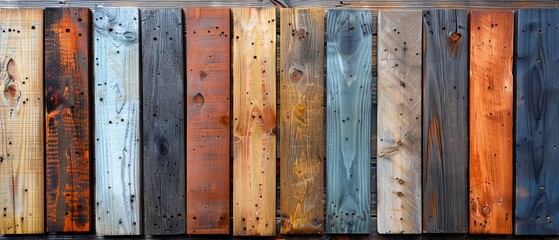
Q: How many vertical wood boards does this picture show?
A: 12